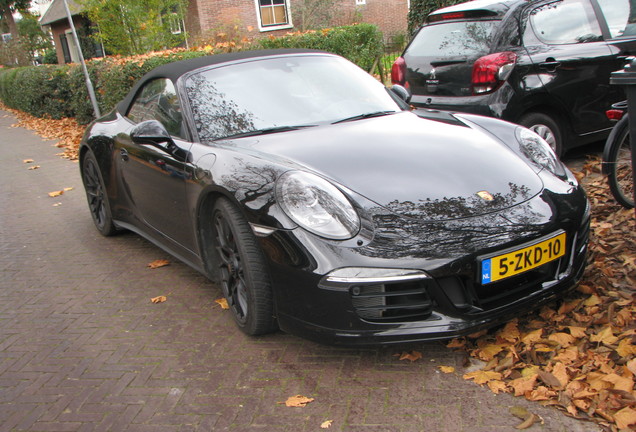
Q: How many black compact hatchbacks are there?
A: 1